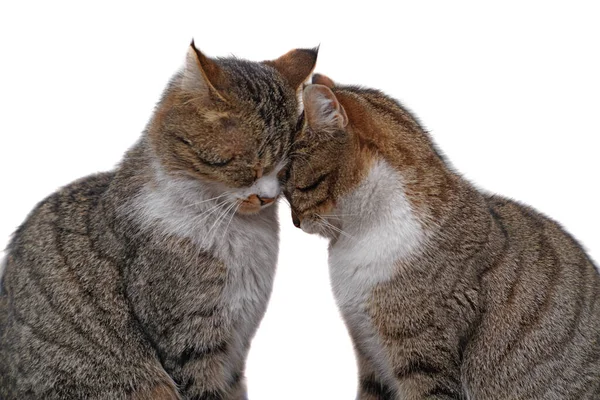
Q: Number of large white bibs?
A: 2